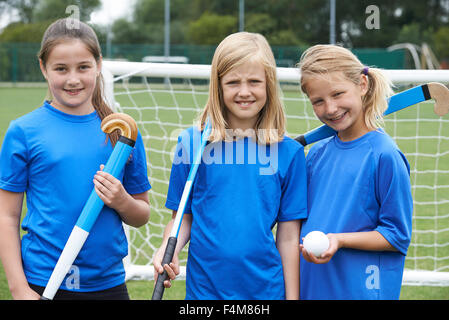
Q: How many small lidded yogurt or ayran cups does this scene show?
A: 0